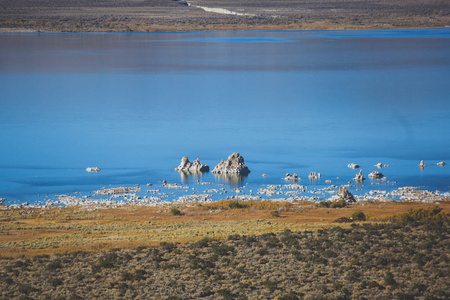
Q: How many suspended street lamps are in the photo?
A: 0